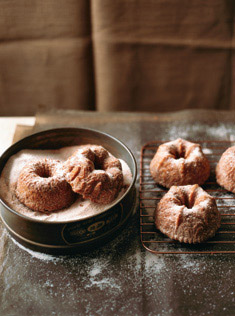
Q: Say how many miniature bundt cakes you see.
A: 5